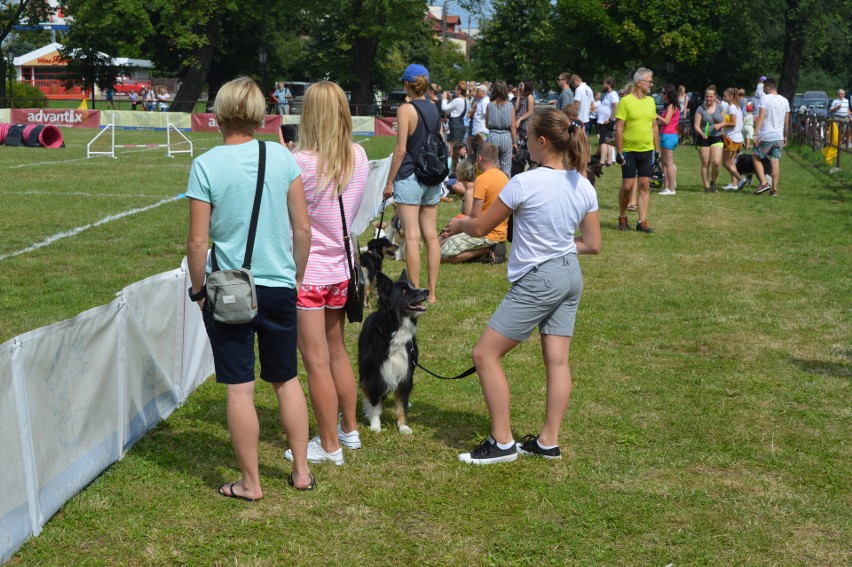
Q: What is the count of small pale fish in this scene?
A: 0